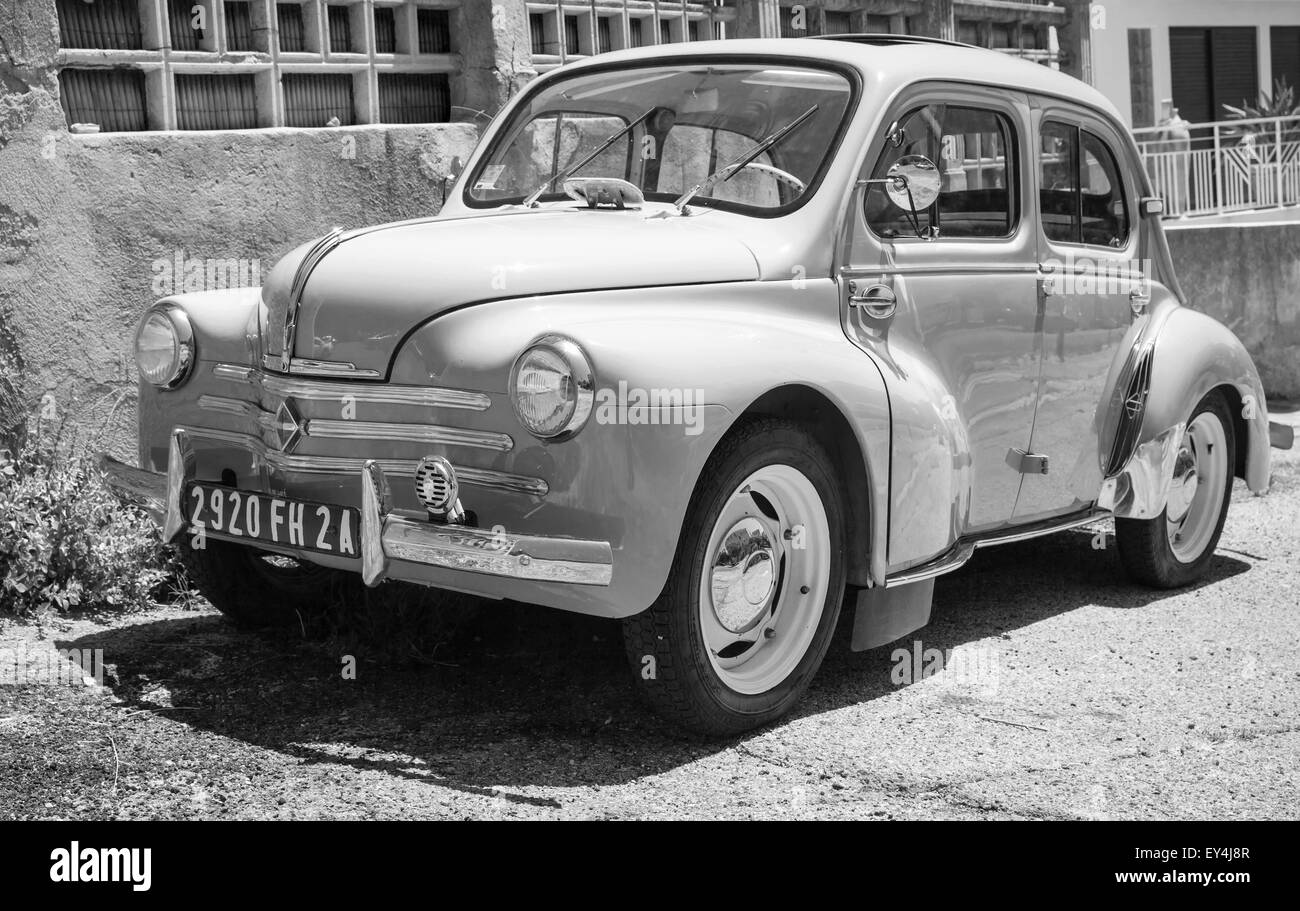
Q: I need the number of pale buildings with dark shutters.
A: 1